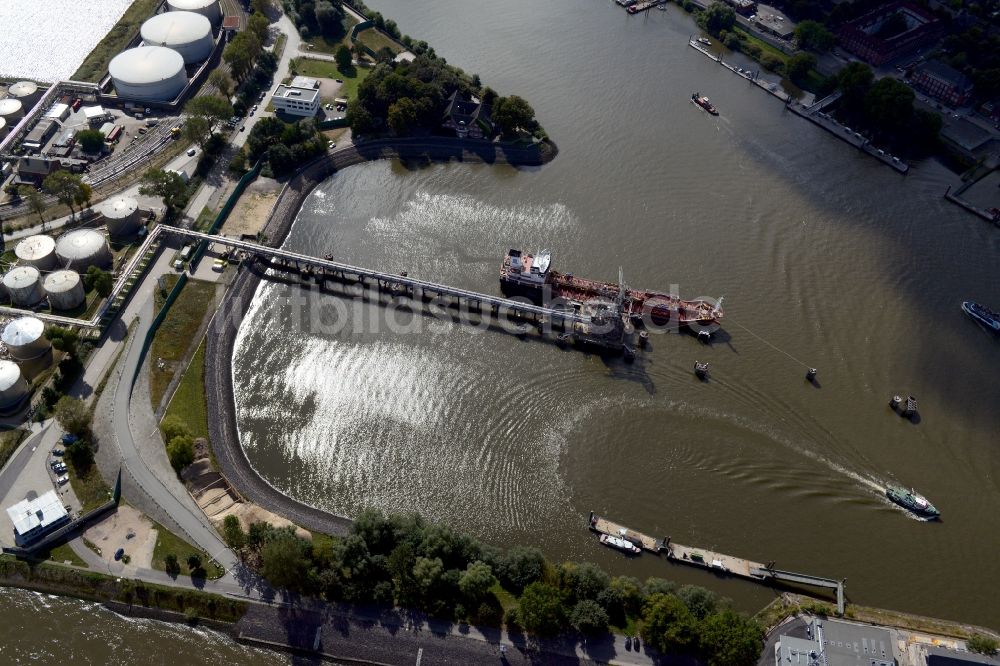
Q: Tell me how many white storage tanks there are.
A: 13